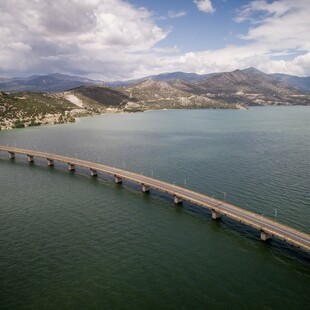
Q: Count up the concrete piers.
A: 10